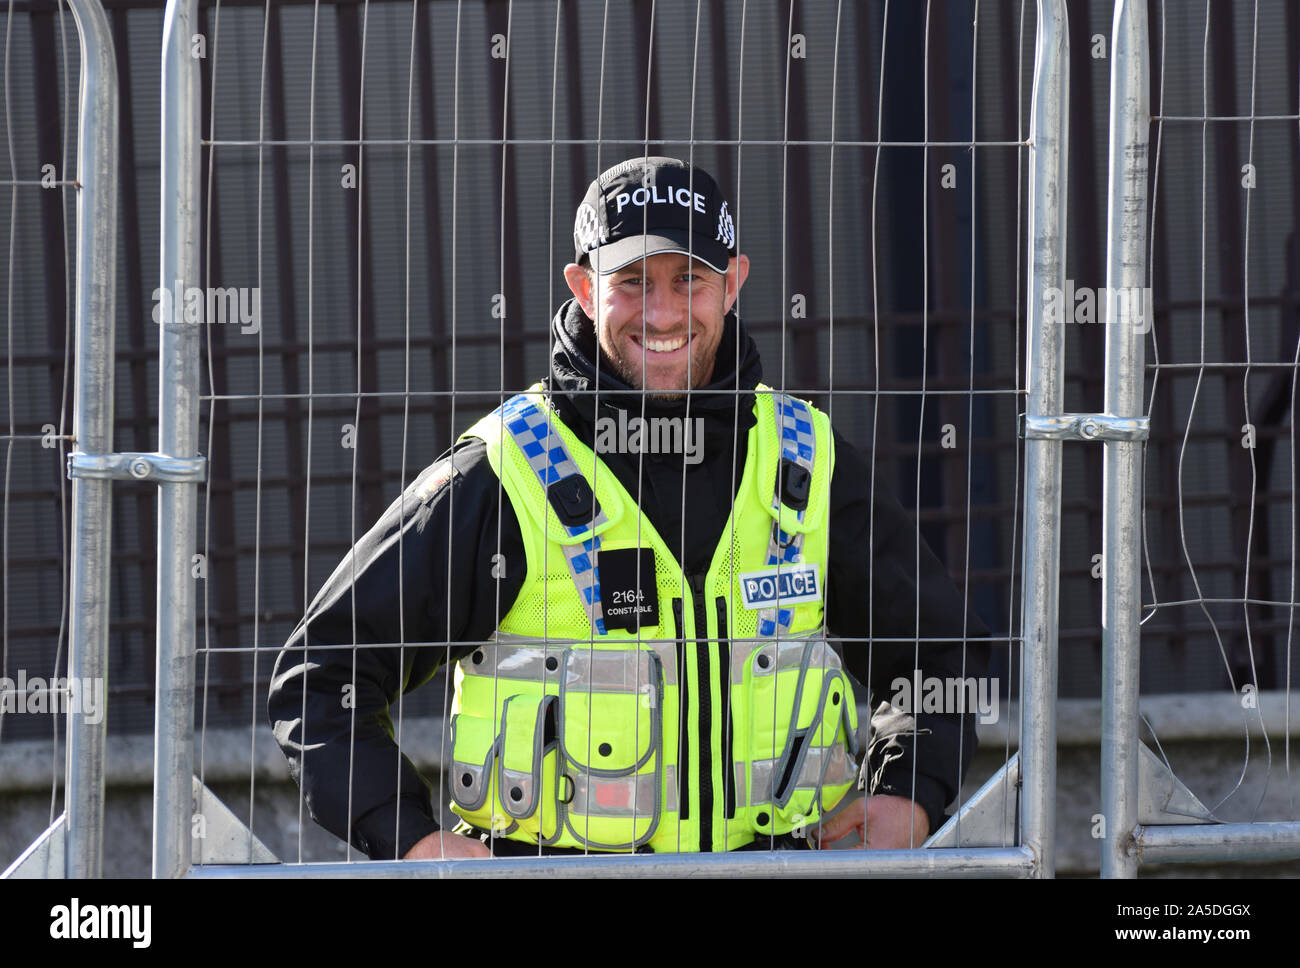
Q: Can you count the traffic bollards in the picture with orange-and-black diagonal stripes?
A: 0